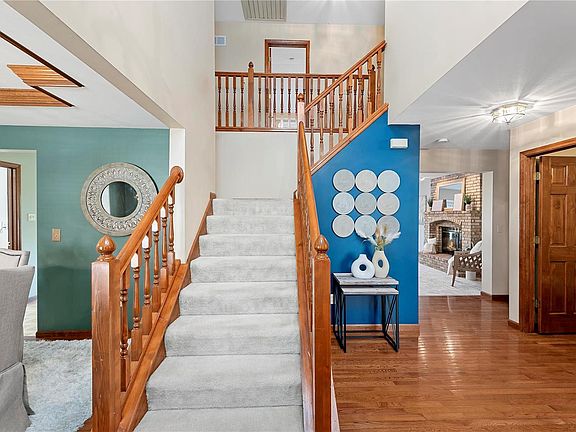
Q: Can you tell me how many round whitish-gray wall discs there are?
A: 9